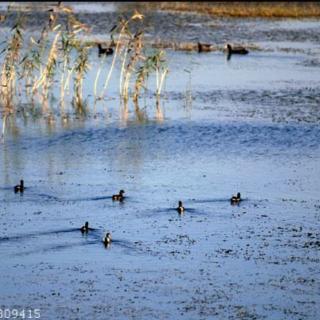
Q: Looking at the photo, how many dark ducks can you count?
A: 9